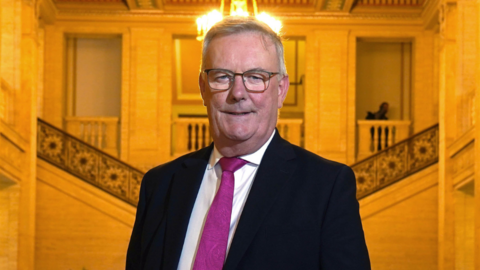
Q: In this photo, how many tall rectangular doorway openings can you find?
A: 3